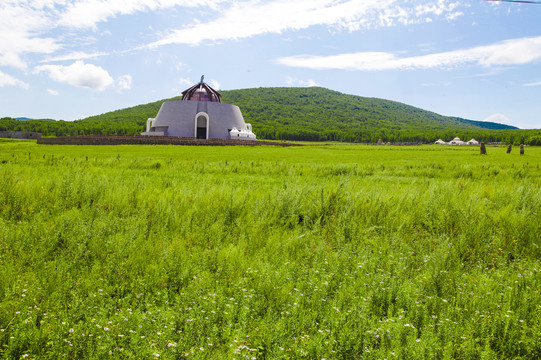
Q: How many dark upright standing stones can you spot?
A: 3